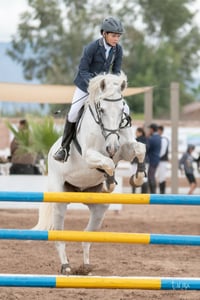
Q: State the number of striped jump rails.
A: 3